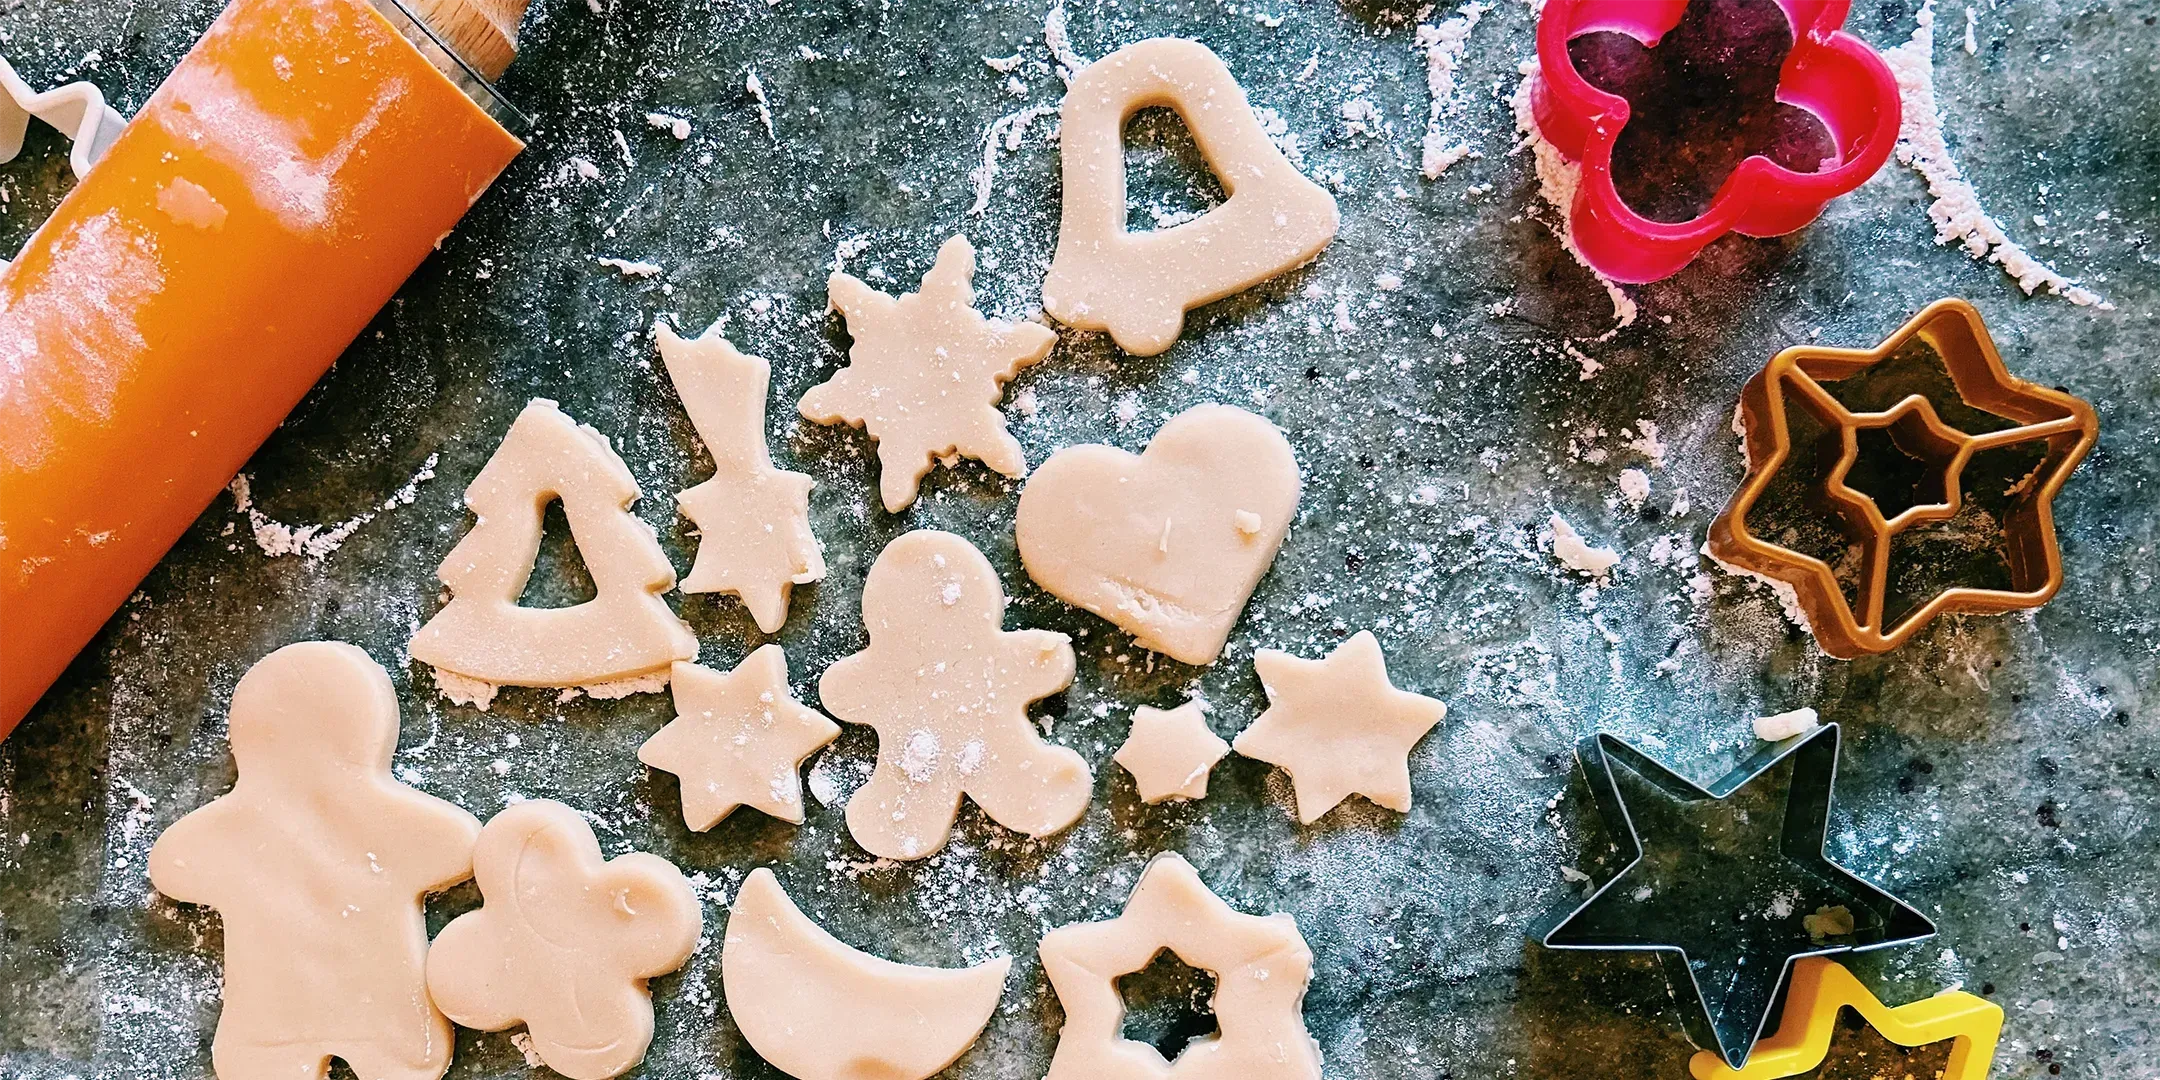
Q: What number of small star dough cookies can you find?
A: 3